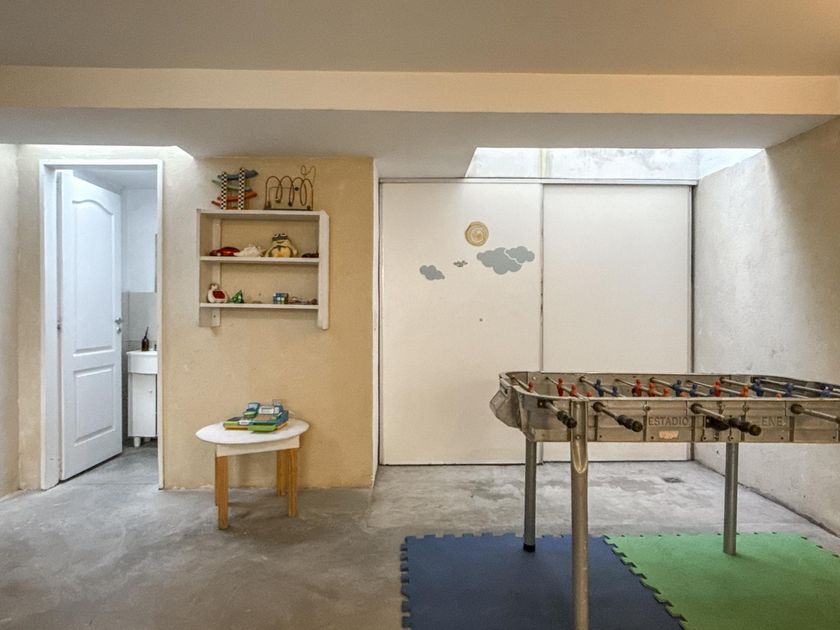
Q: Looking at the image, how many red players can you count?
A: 11